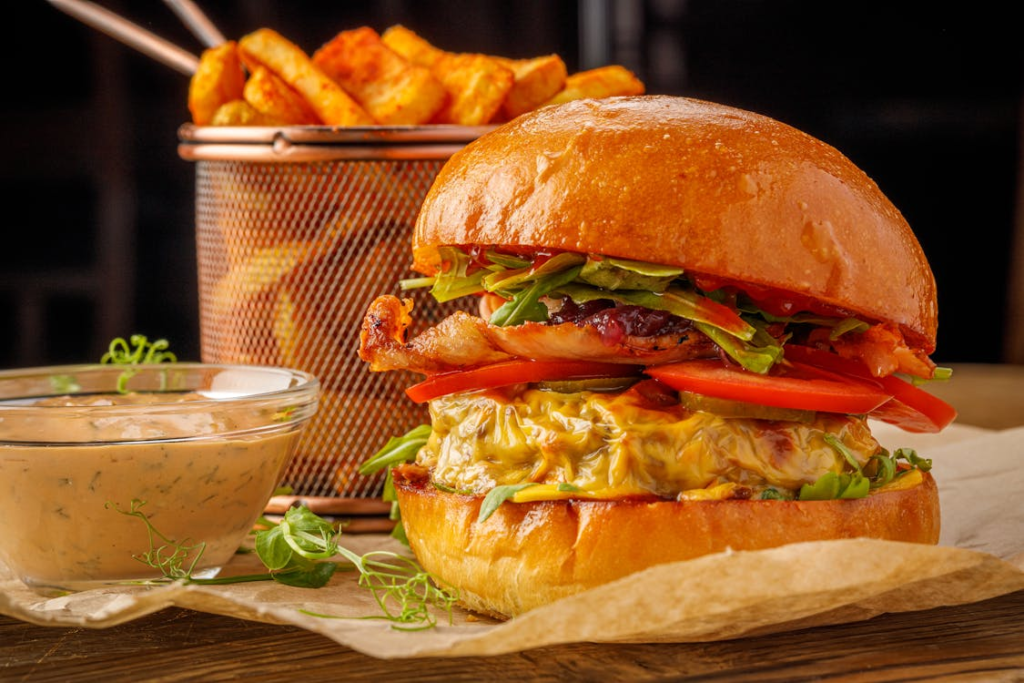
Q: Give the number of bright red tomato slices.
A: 3